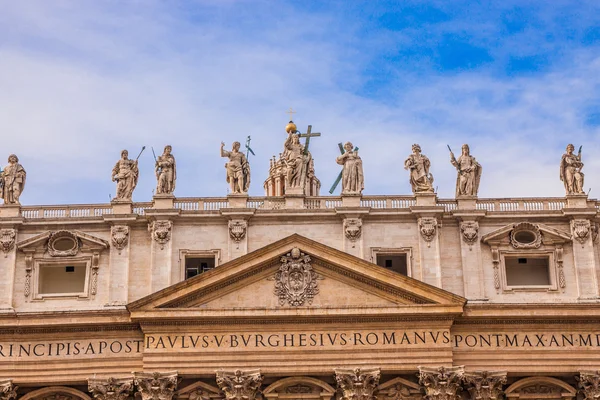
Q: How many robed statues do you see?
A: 9